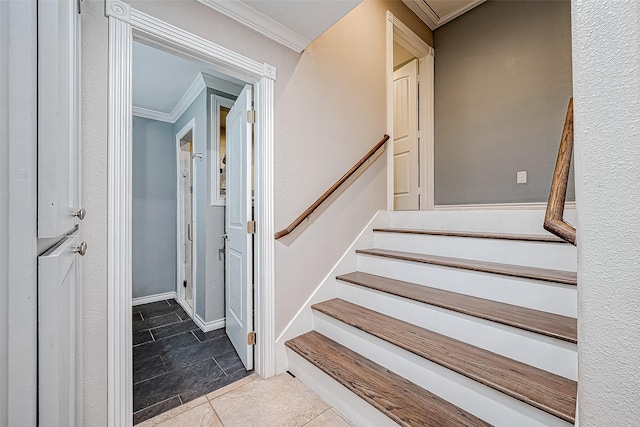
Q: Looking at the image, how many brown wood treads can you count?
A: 5